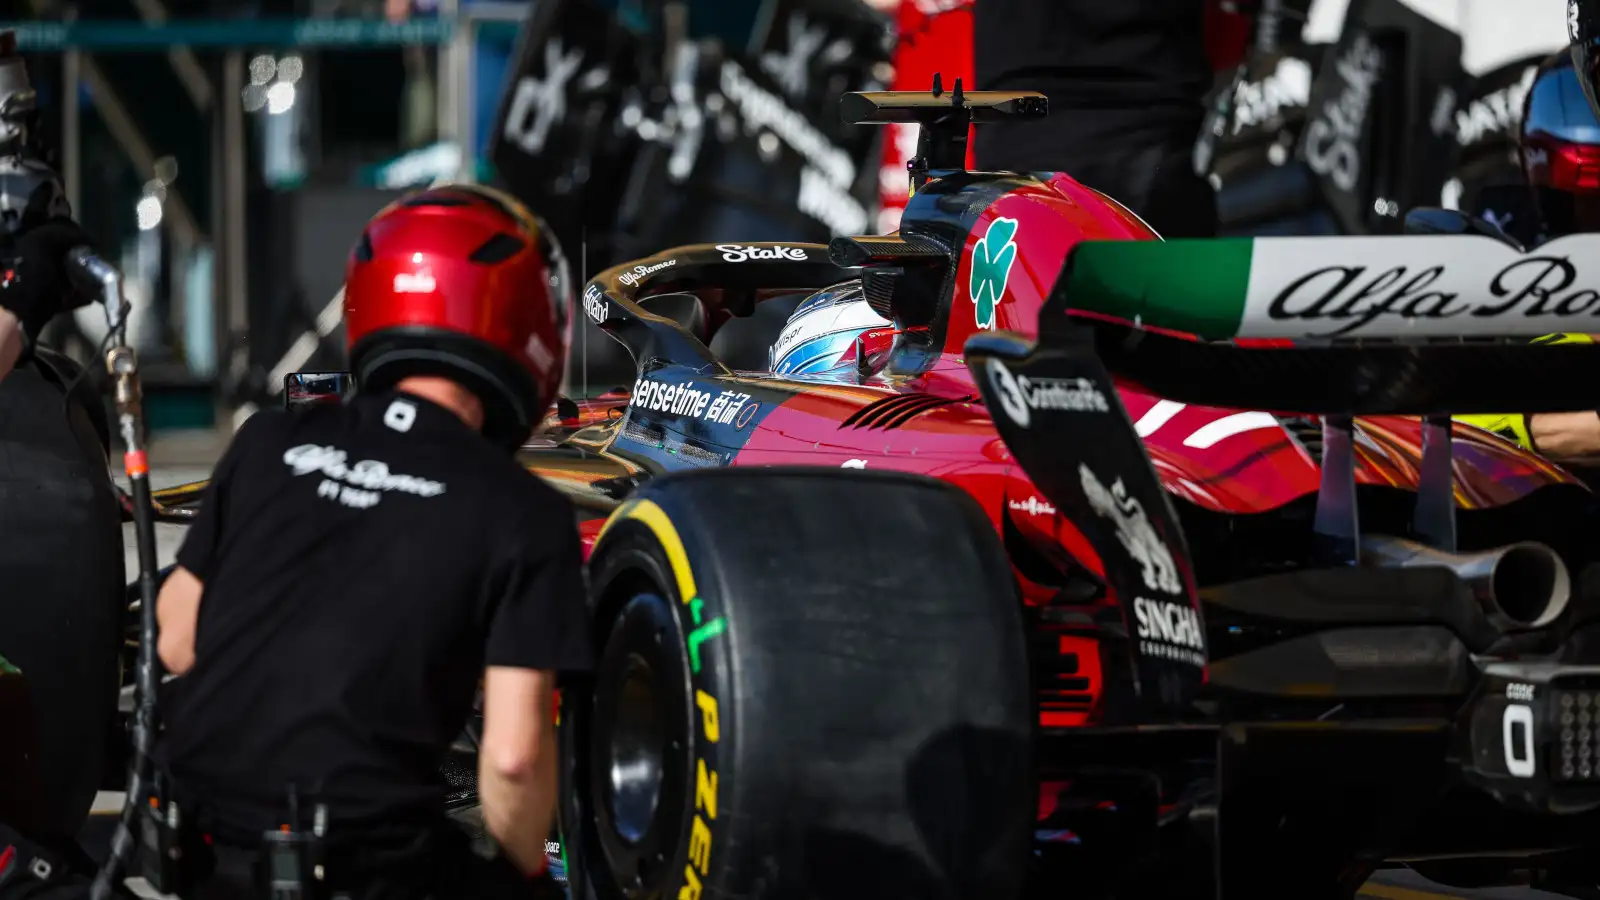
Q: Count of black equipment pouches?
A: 2